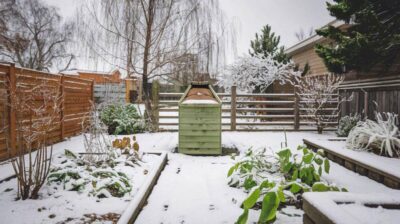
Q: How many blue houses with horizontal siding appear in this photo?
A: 0